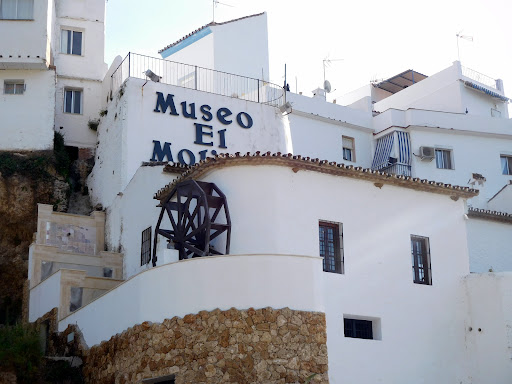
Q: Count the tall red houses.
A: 0